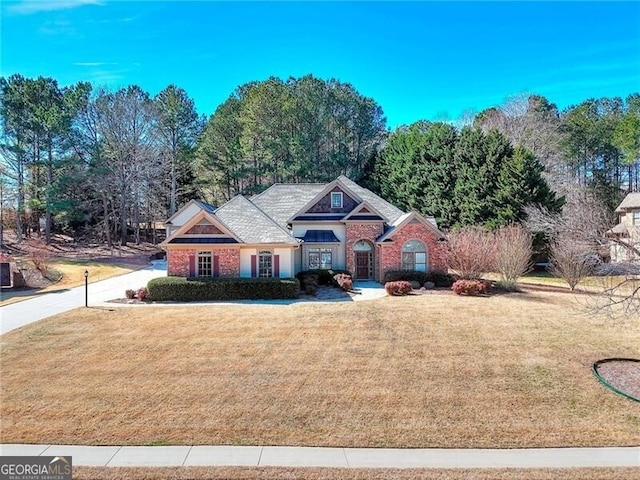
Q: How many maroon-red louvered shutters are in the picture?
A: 4